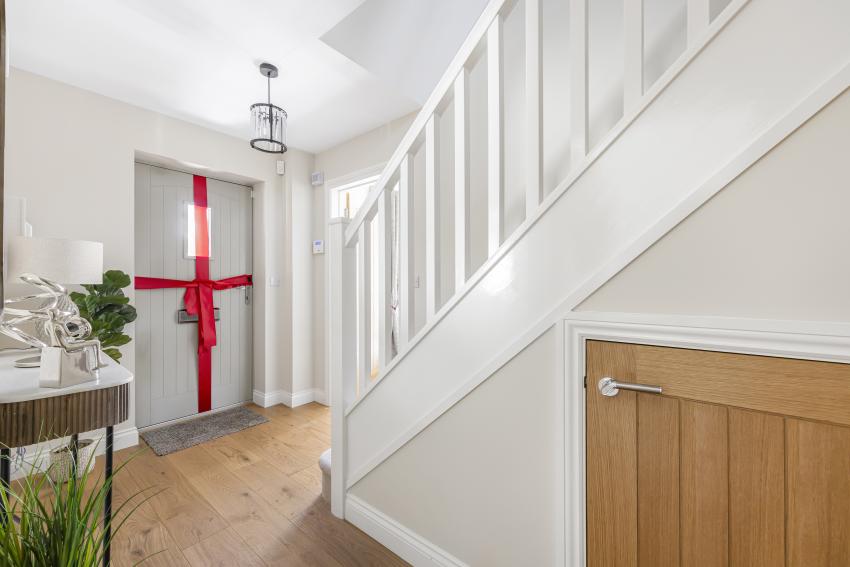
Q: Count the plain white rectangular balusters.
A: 10